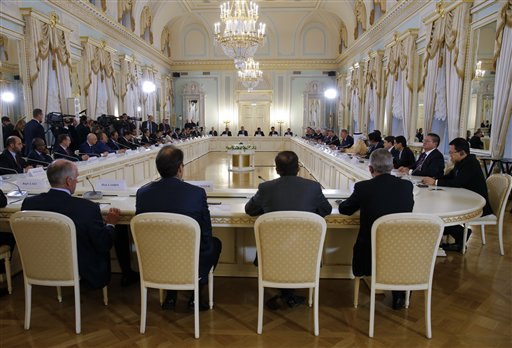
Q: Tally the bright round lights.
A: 3